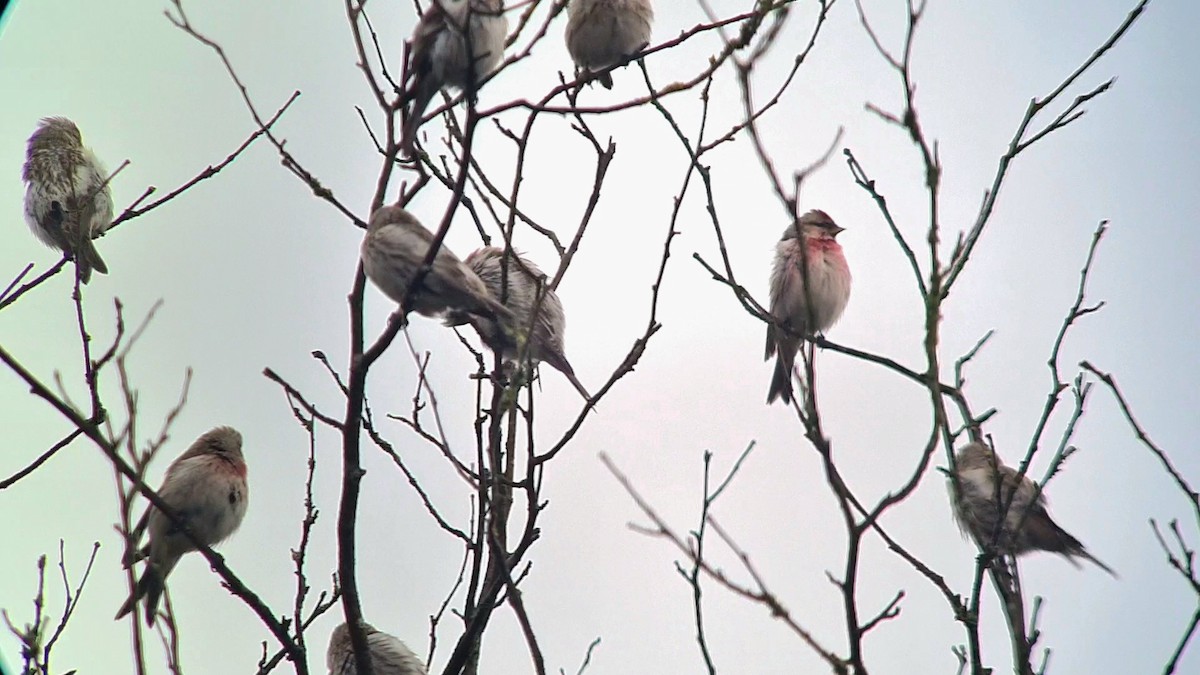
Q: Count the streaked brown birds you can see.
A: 9